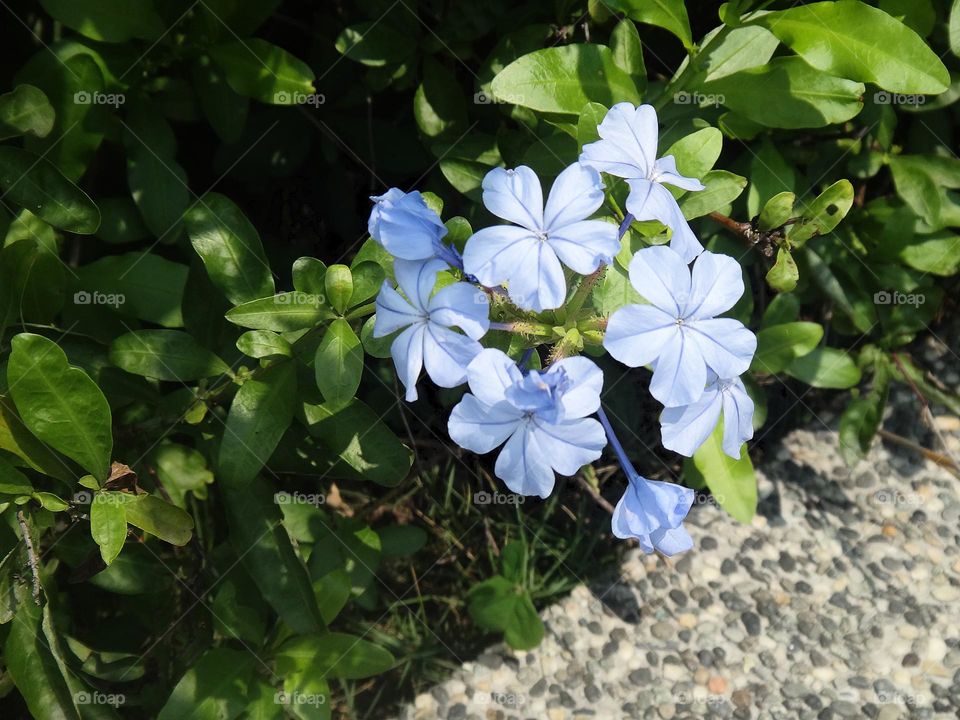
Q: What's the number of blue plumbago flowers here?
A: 8